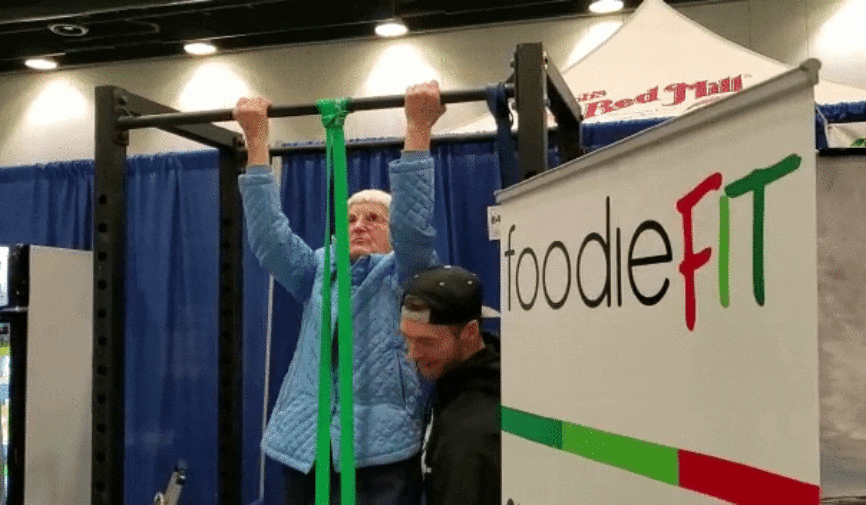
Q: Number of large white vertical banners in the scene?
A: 1